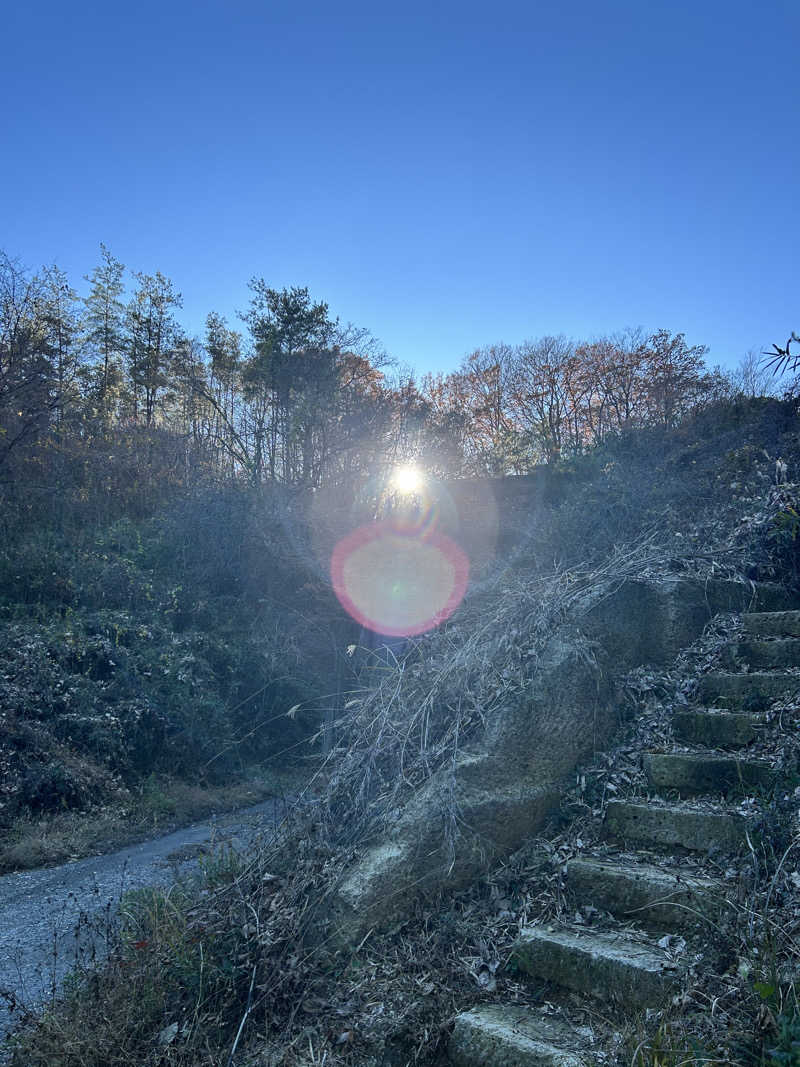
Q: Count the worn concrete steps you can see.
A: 9